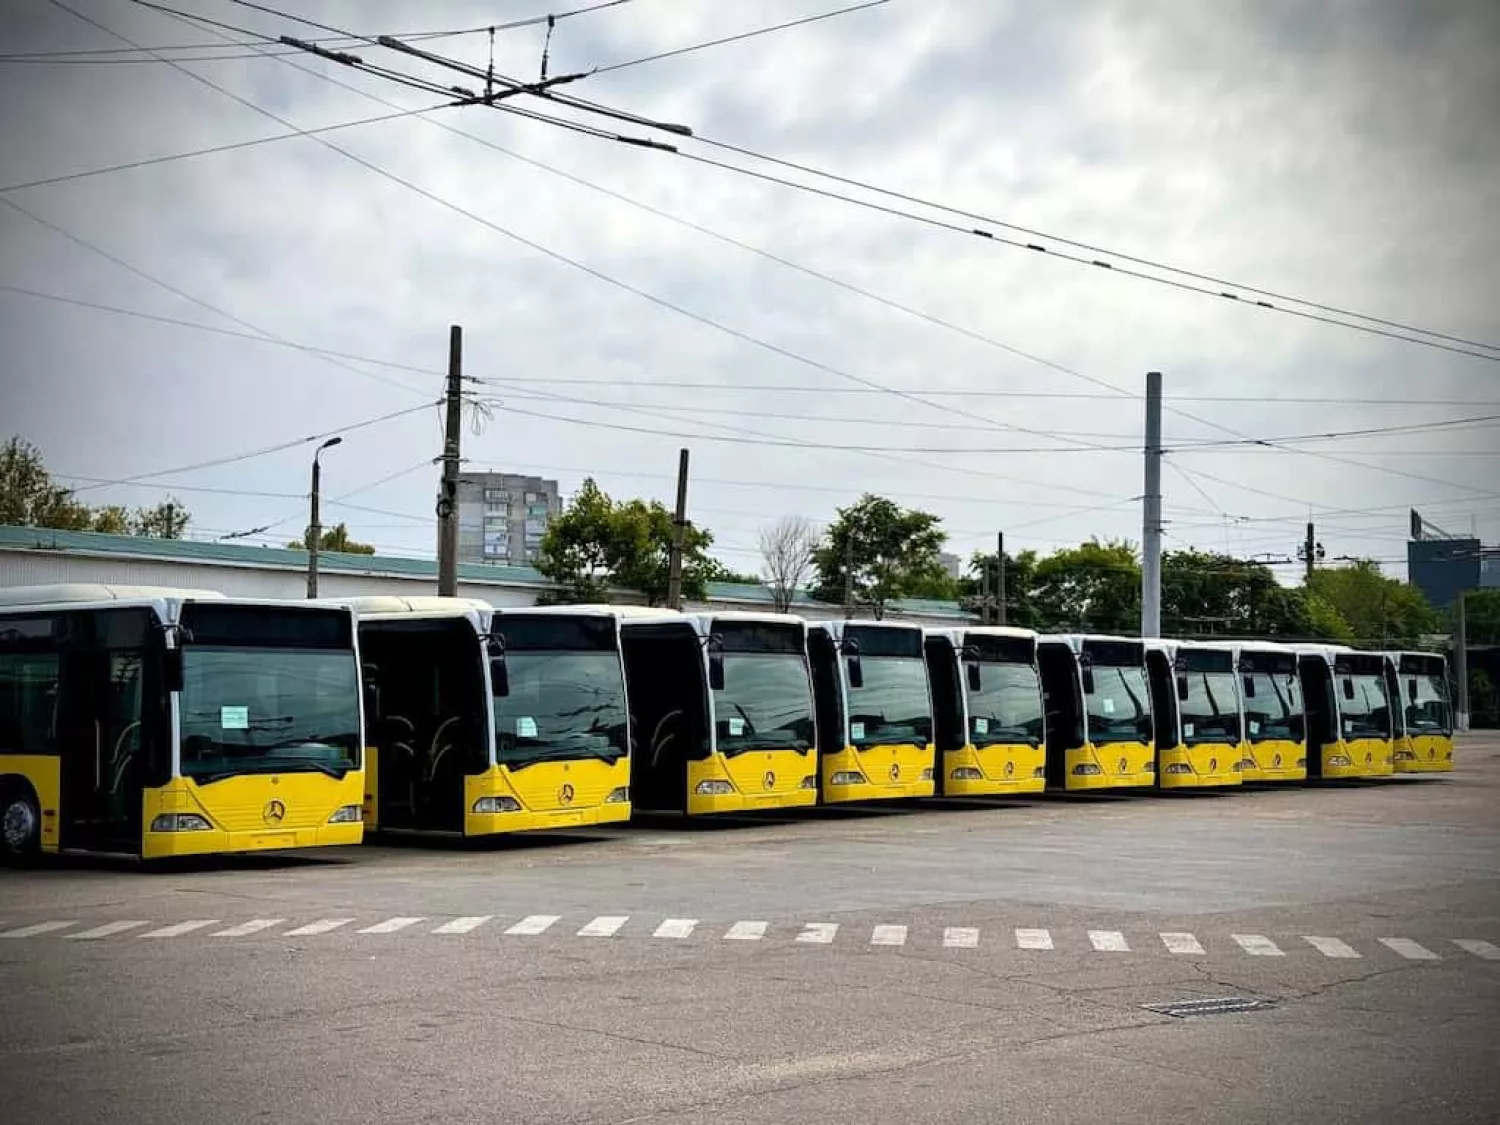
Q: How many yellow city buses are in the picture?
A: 10